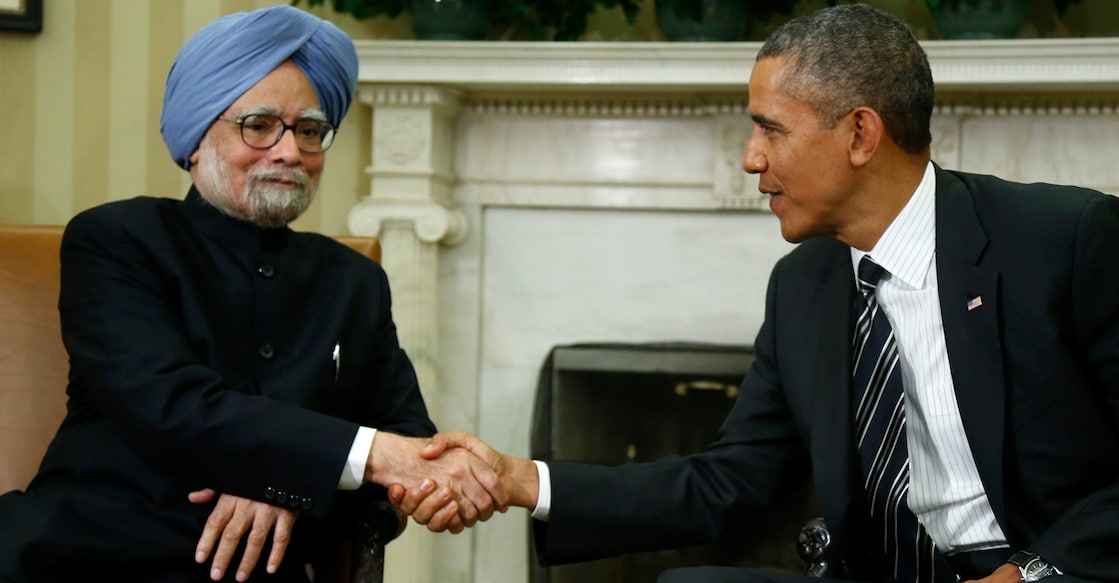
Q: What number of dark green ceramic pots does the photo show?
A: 3